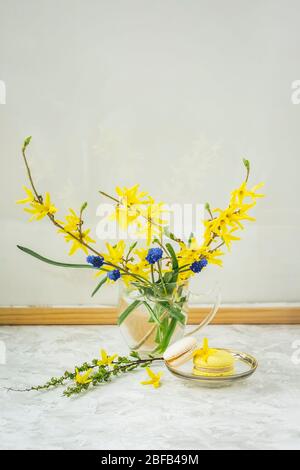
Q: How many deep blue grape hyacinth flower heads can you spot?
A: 4